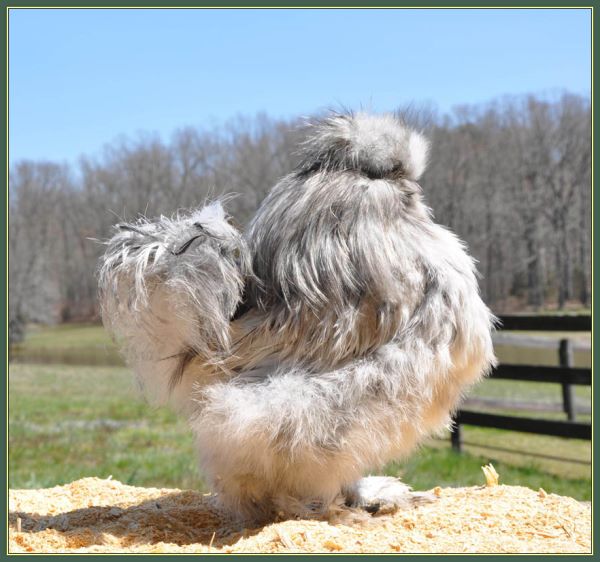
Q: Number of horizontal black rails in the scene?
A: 3